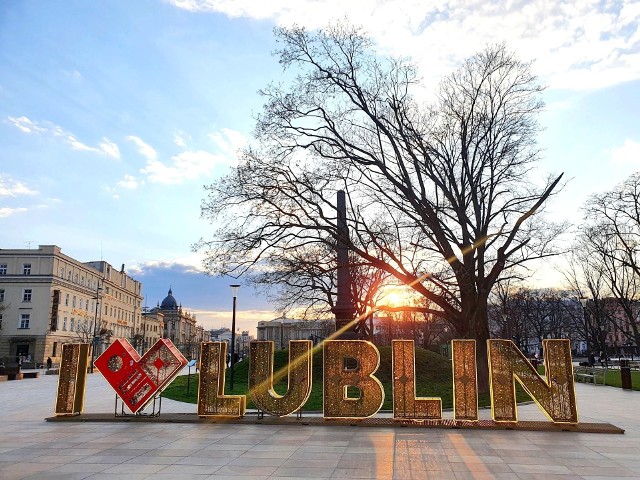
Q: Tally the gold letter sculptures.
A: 7